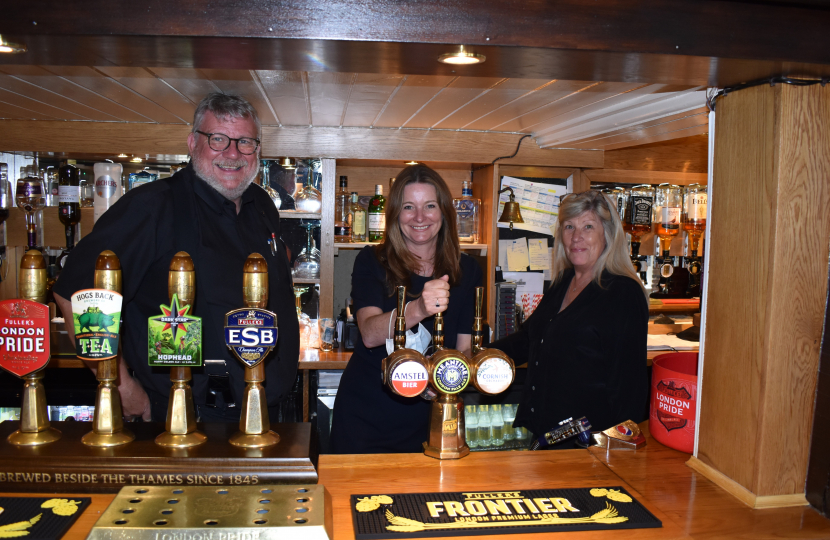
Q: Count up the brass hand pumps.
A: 4